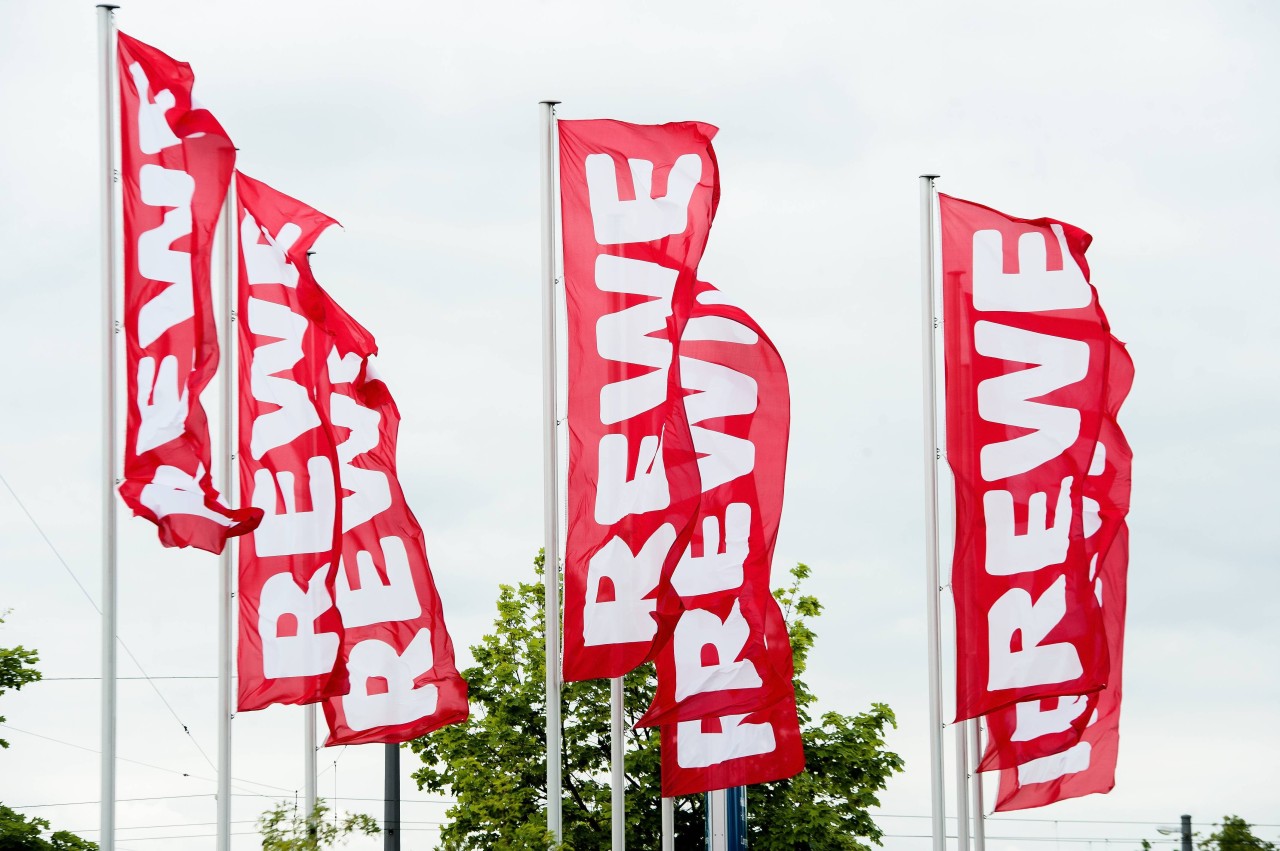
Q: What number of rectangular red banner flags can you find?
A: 9